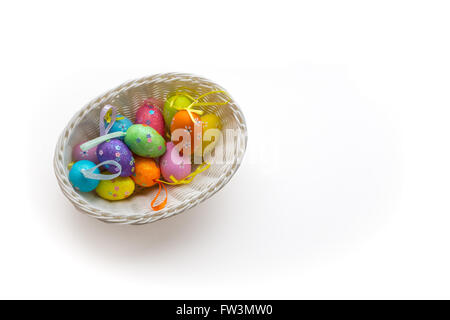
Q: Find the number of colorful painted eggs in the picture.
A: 12